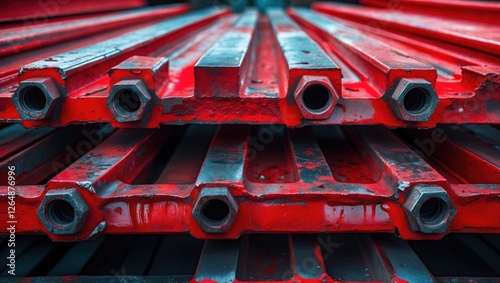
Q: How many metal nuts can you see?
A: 7